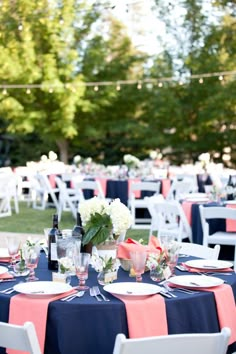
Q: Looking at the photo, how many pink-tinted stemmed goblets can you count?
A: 5